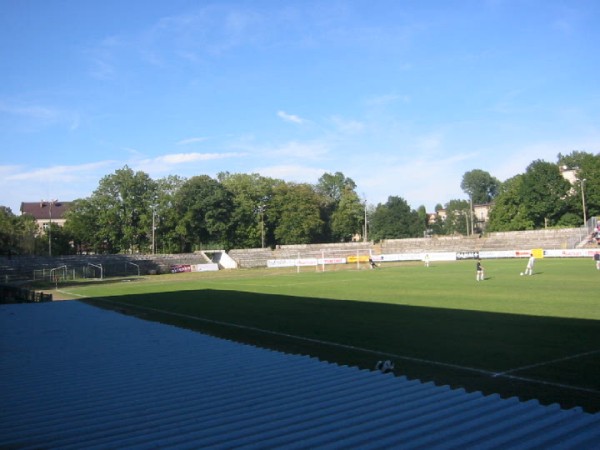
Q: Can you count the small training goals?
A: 3